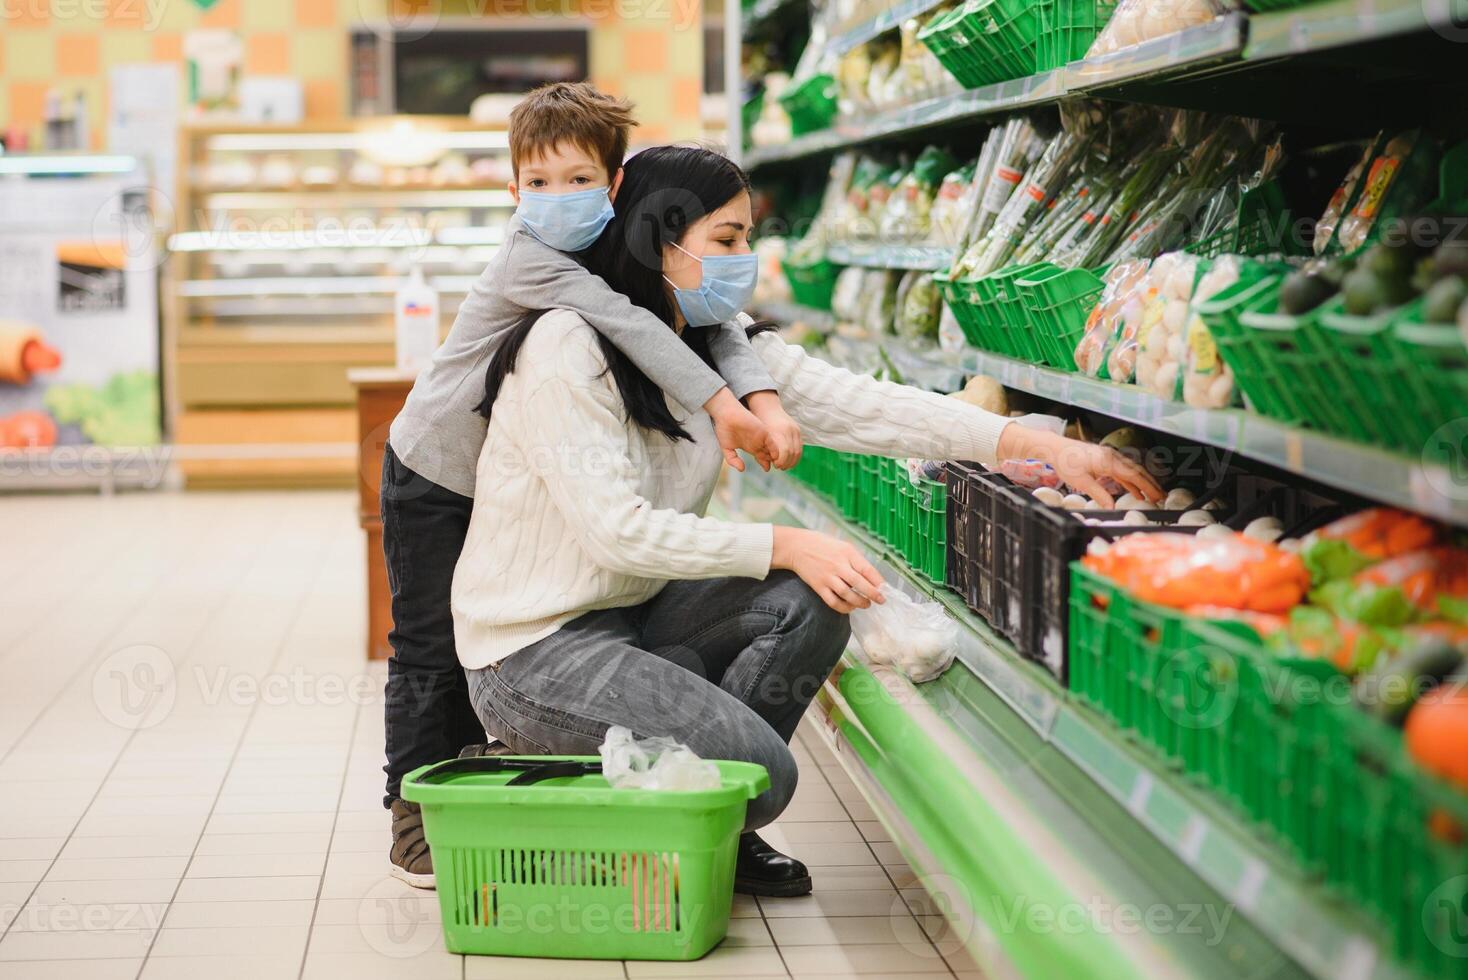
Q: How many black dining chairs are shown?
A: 0